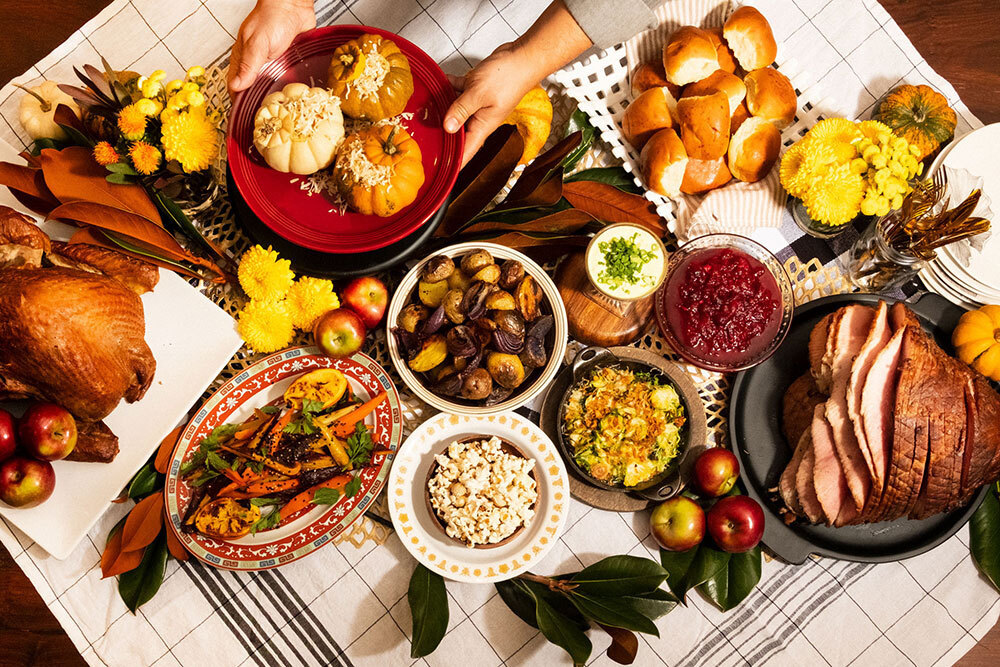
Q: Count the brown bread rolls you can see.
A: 12